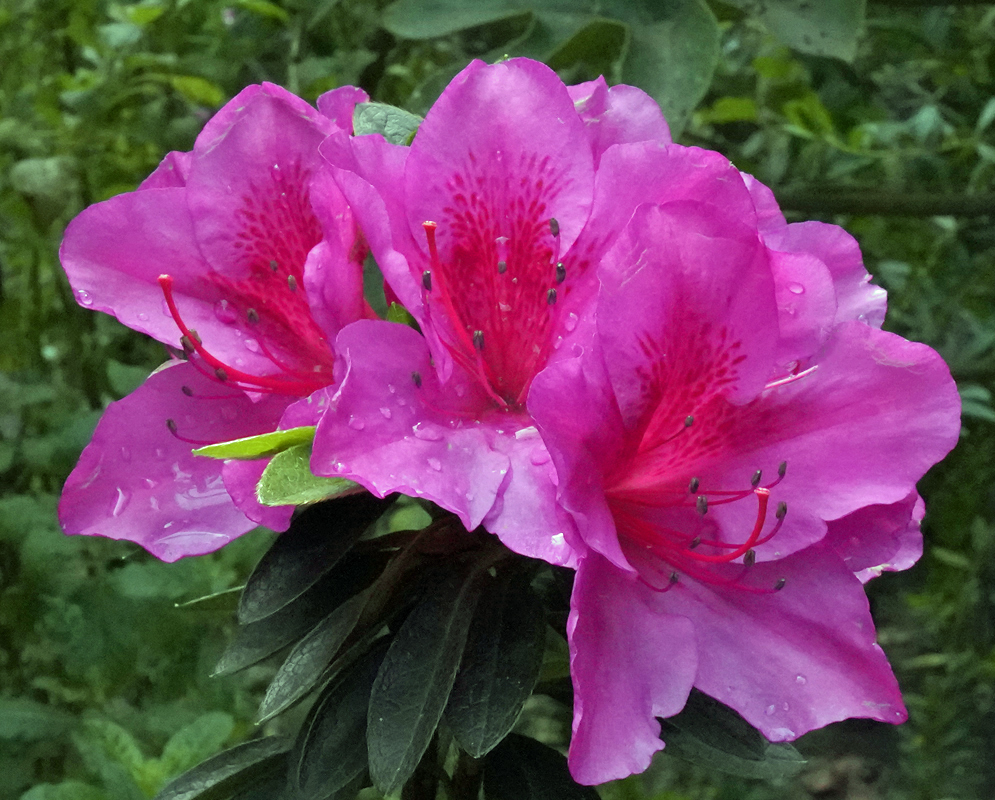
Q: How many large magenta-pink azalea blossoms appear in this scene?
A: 3